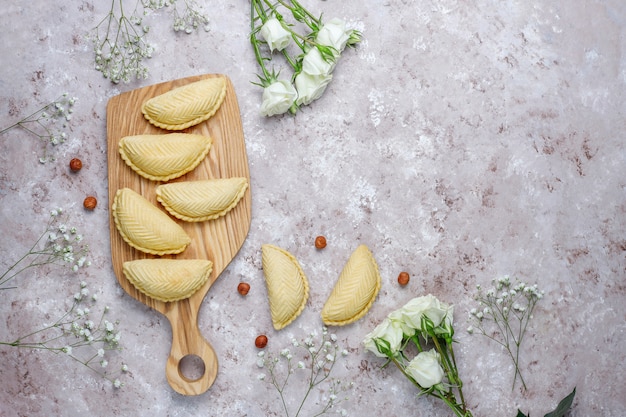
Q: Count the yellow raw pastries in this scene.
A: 7